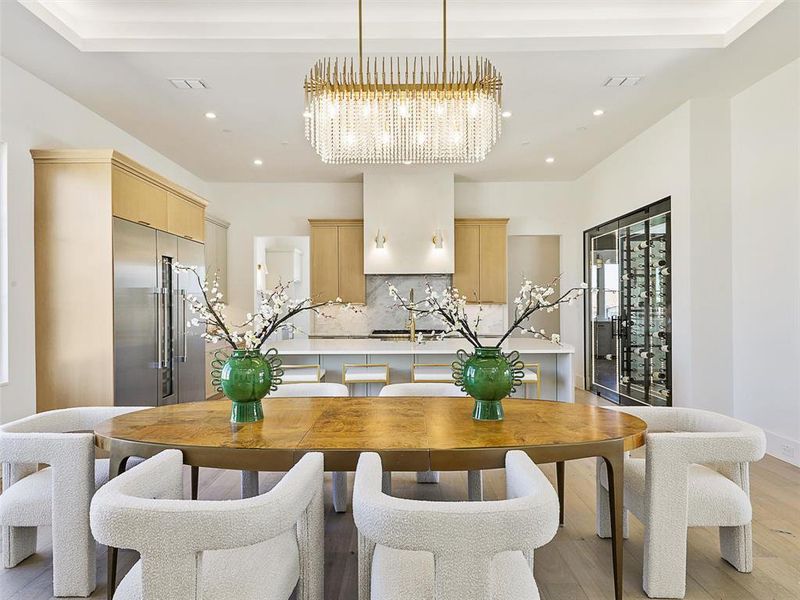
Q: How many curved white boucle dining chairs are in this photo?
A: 6